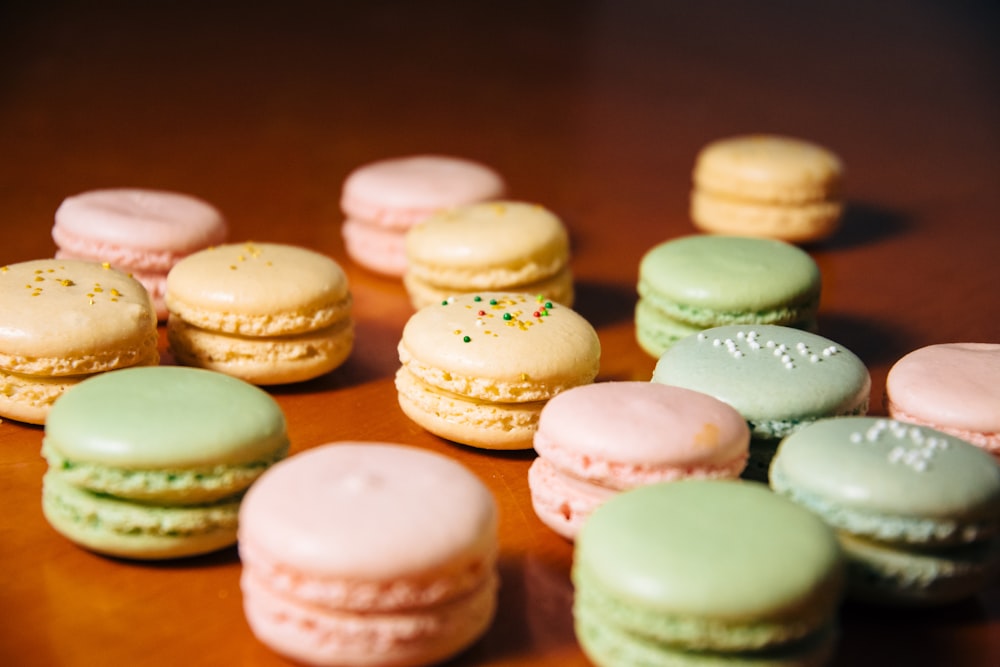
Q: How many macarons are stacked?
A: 0